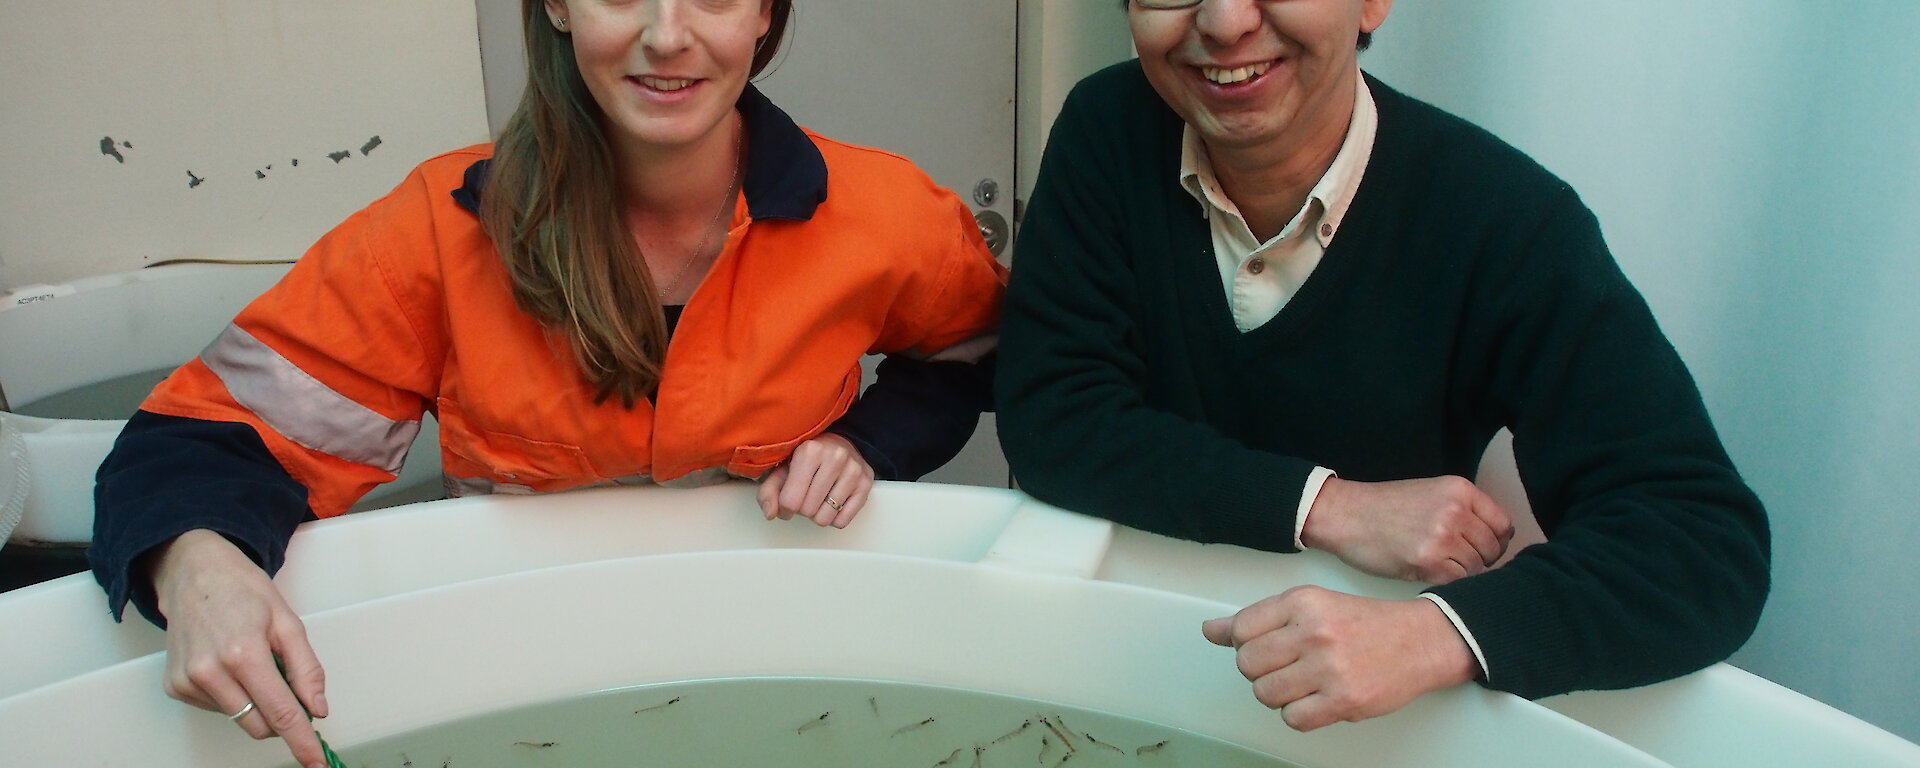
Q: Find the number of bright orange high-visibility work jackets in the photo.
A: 1